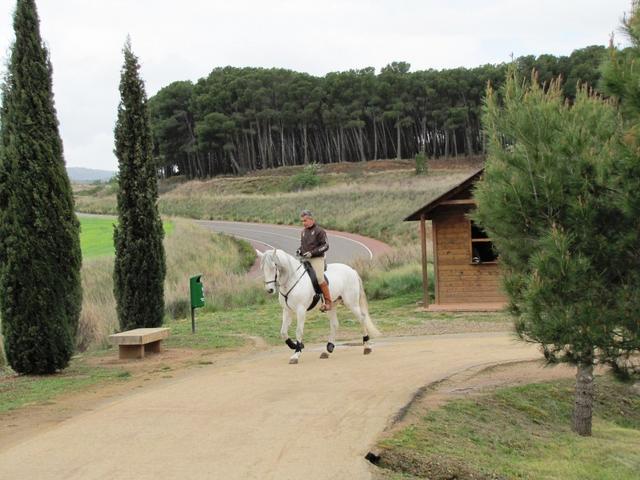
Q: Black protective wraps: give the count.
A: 4